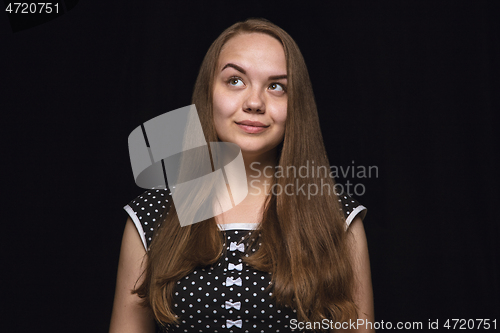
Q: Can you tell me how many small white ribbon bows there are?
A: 5